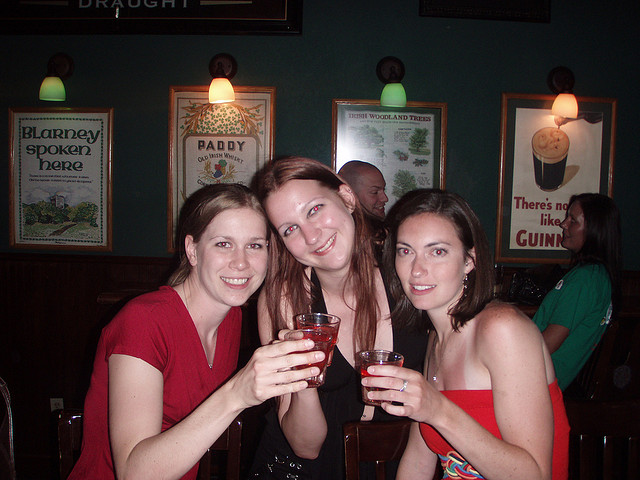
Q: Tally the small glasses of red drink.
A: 3